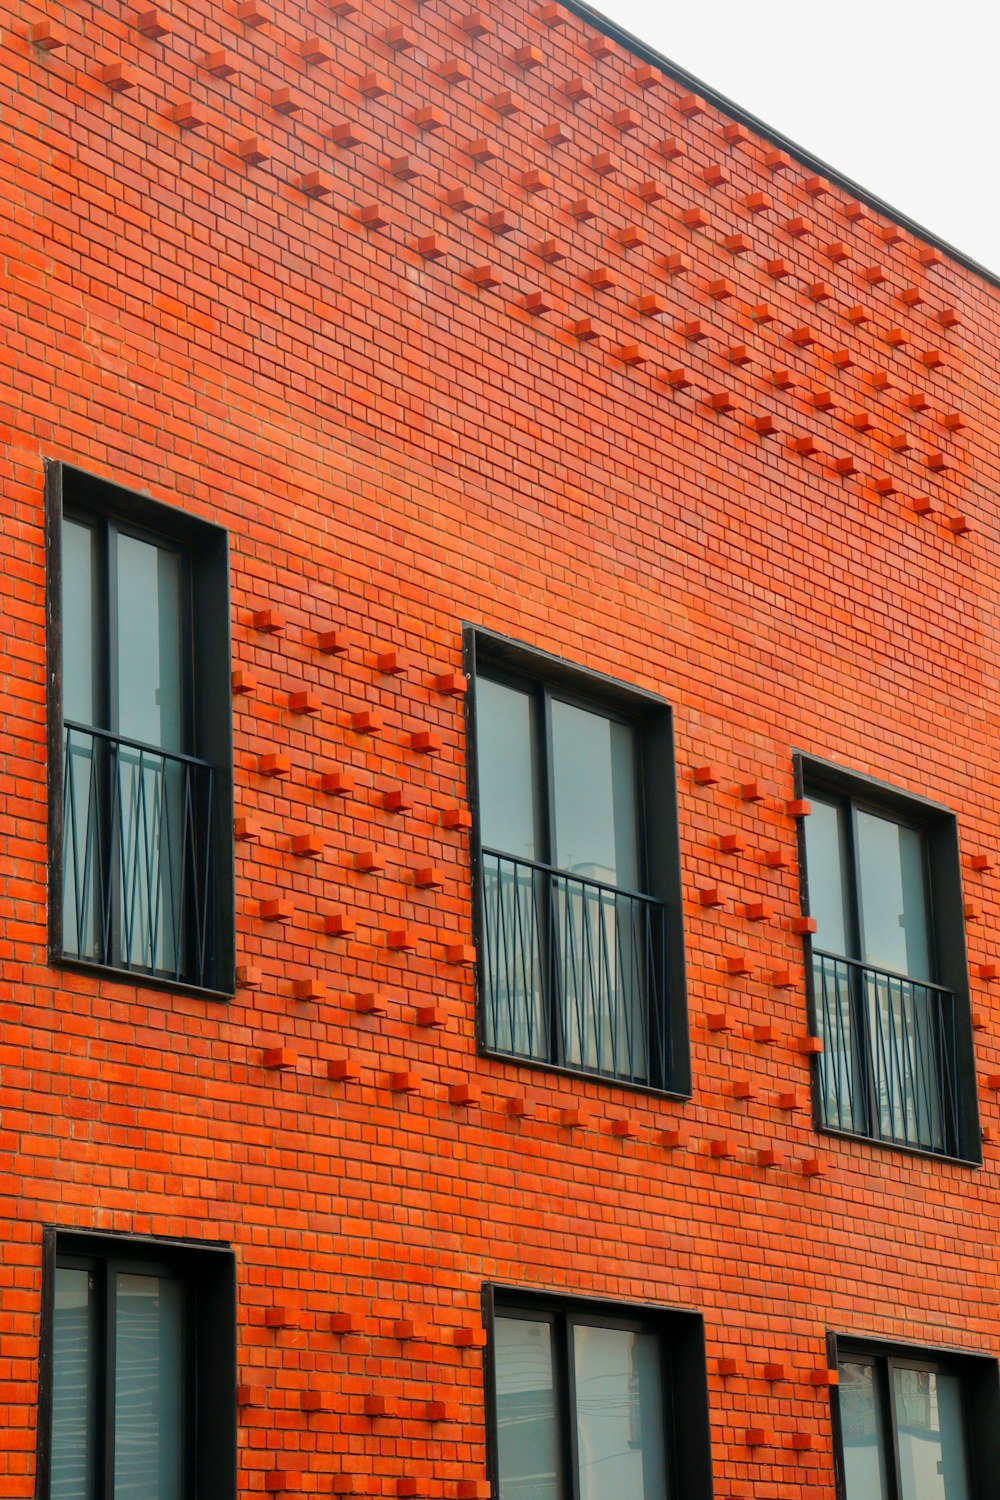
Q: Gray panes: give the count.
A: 12